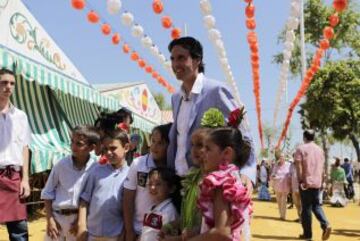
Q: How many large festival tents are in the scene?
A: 2